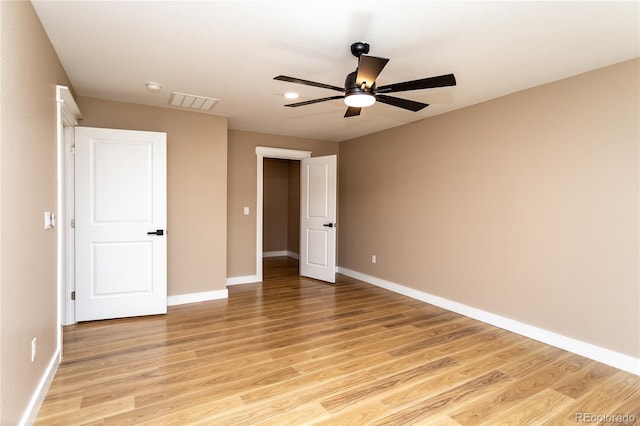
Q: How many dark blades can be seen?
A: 6